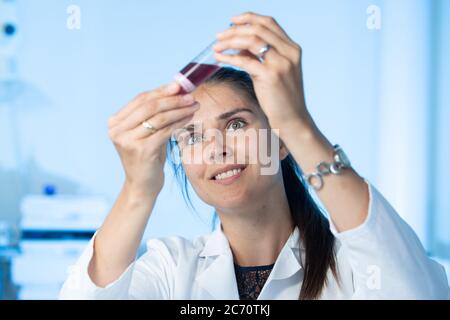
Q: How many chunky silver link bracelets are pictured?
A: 1